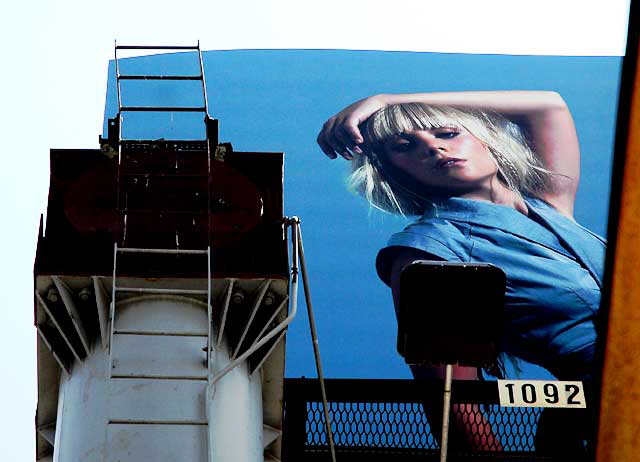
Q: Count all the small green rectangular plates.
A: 0